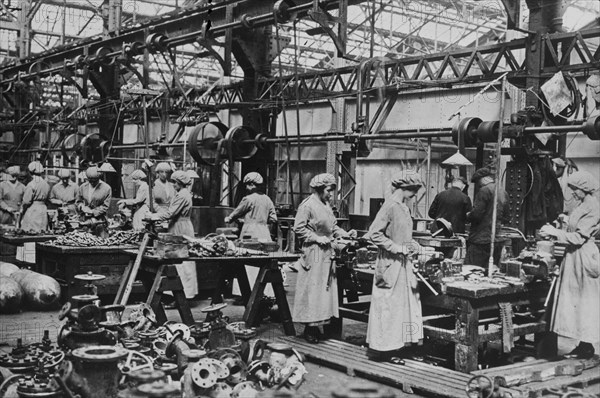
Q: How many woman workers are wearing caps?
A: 11